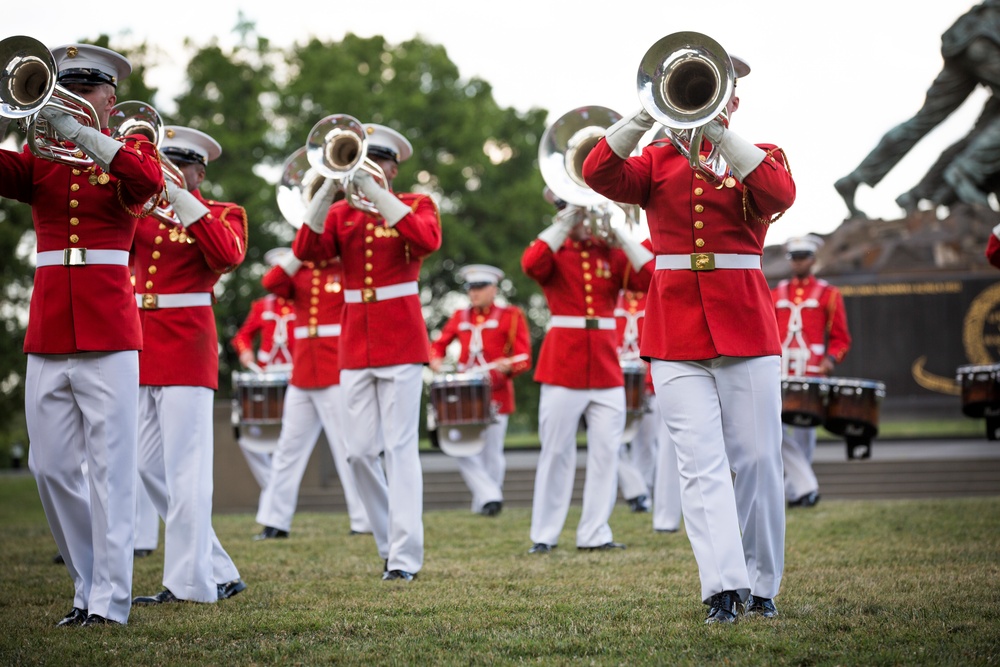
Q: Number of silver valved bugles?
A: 6